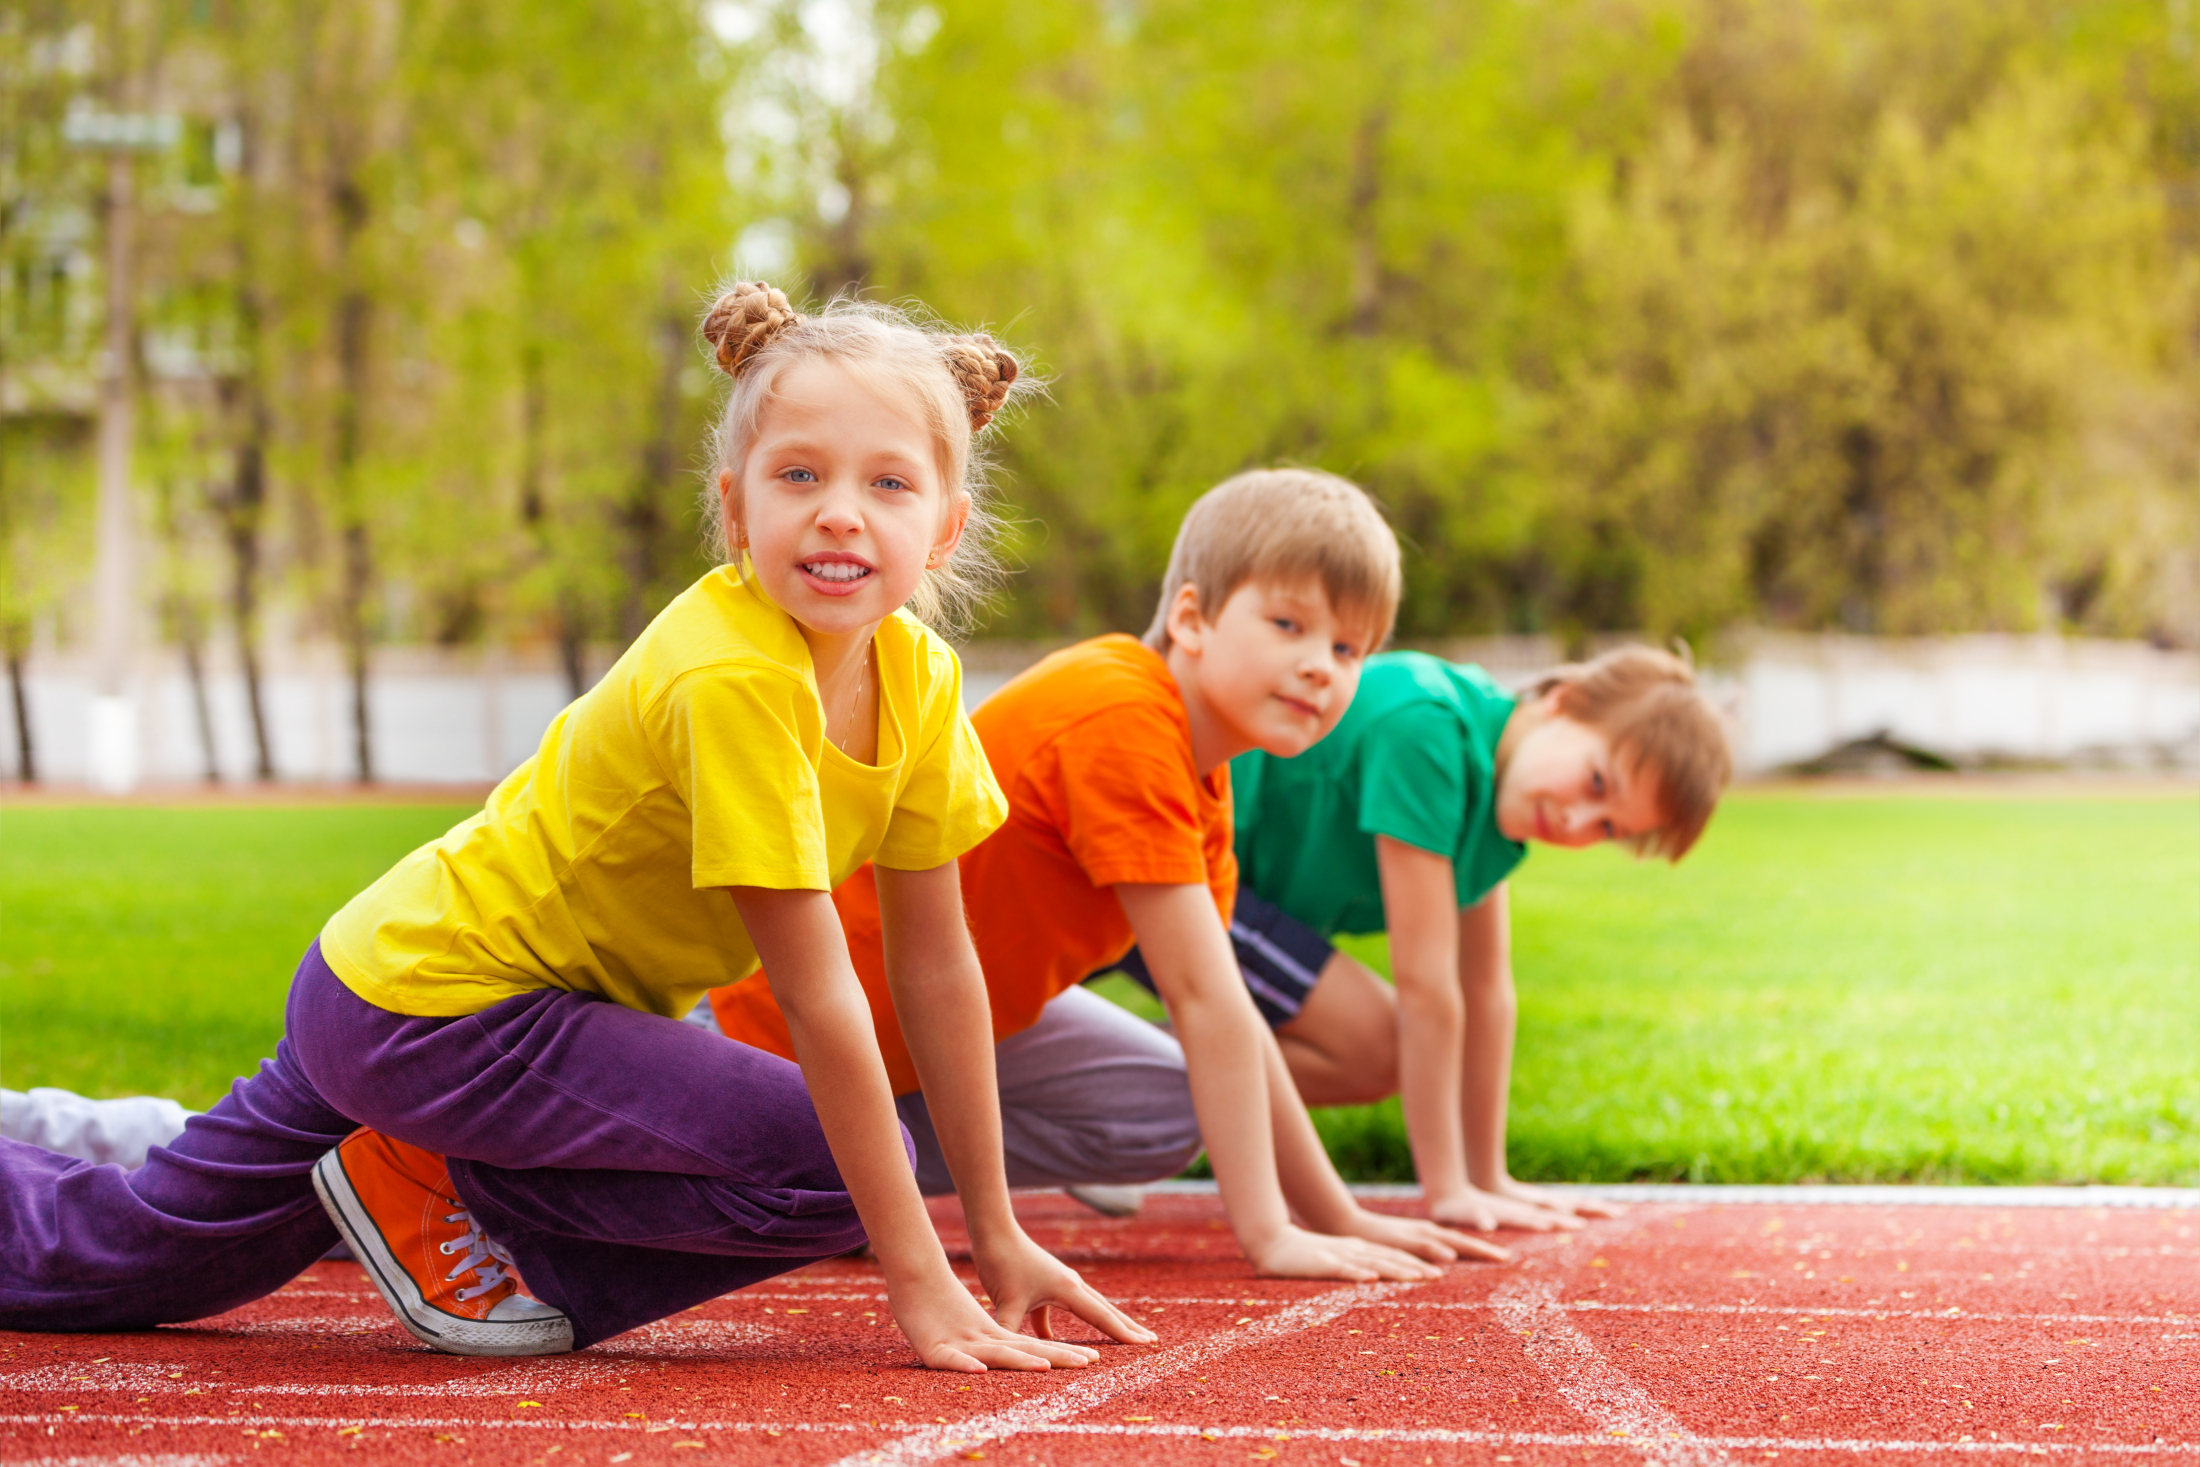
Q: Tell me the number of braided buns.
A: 2